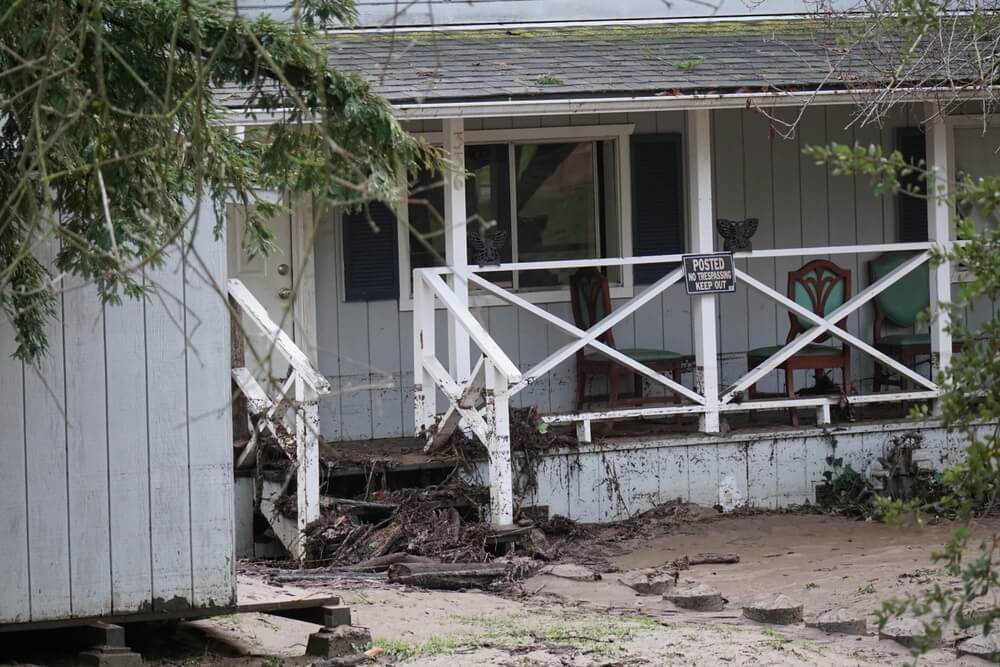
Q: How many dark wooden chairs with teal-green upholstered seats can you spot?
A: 3